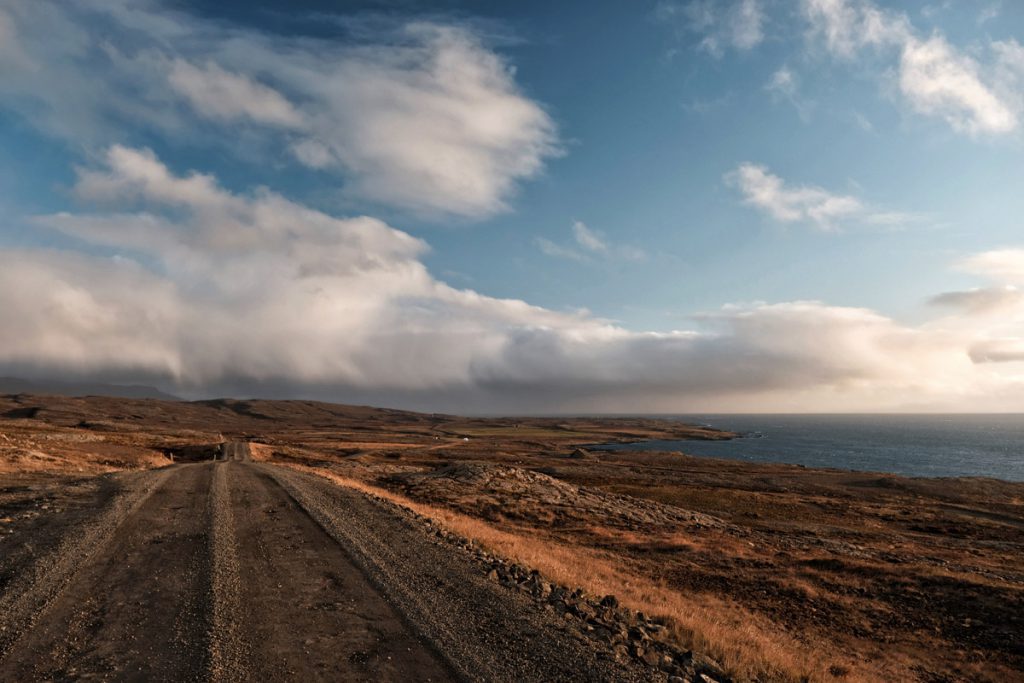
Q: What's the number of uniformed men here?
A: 0